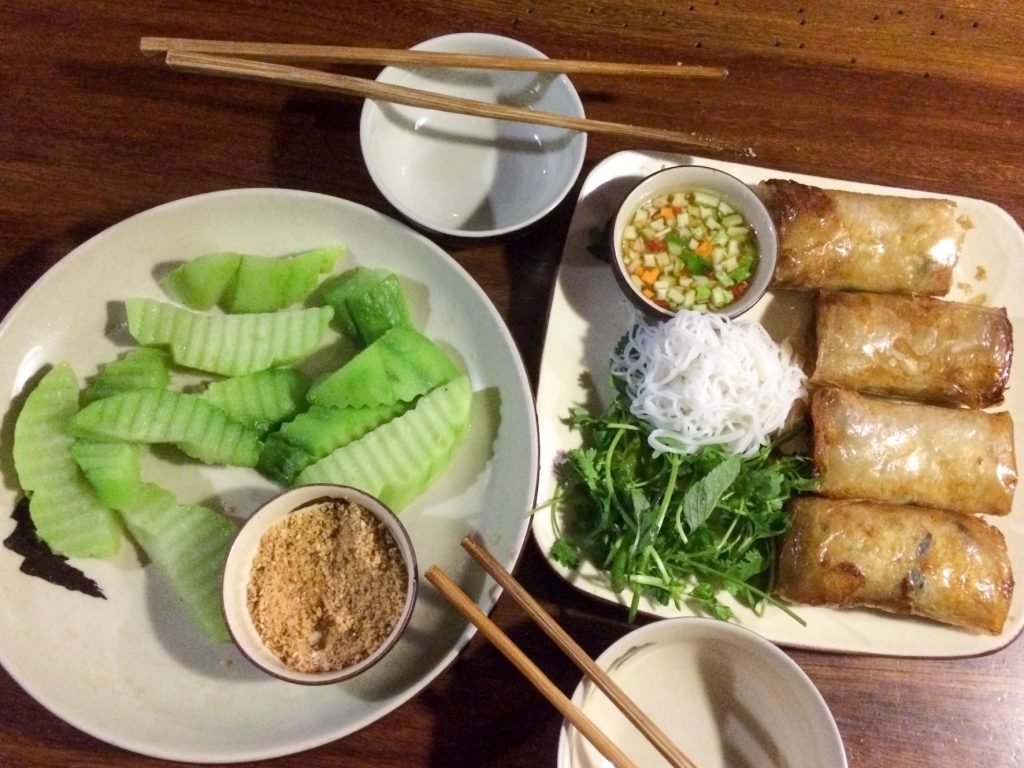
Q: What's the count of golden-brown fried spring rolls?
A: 4